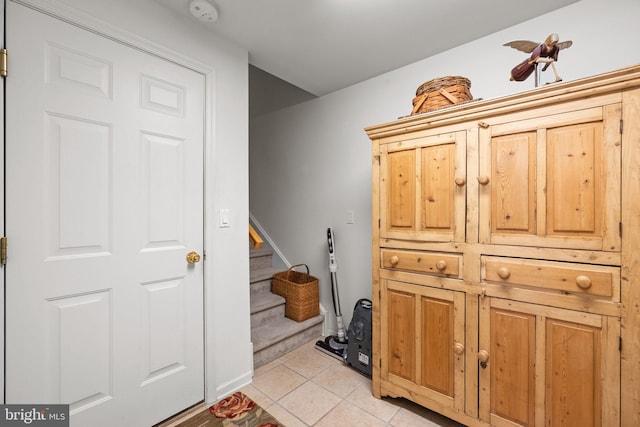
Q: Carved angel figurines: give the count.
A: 1